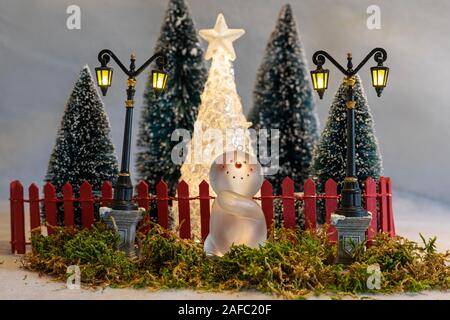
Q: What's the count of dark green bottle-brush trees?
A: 4